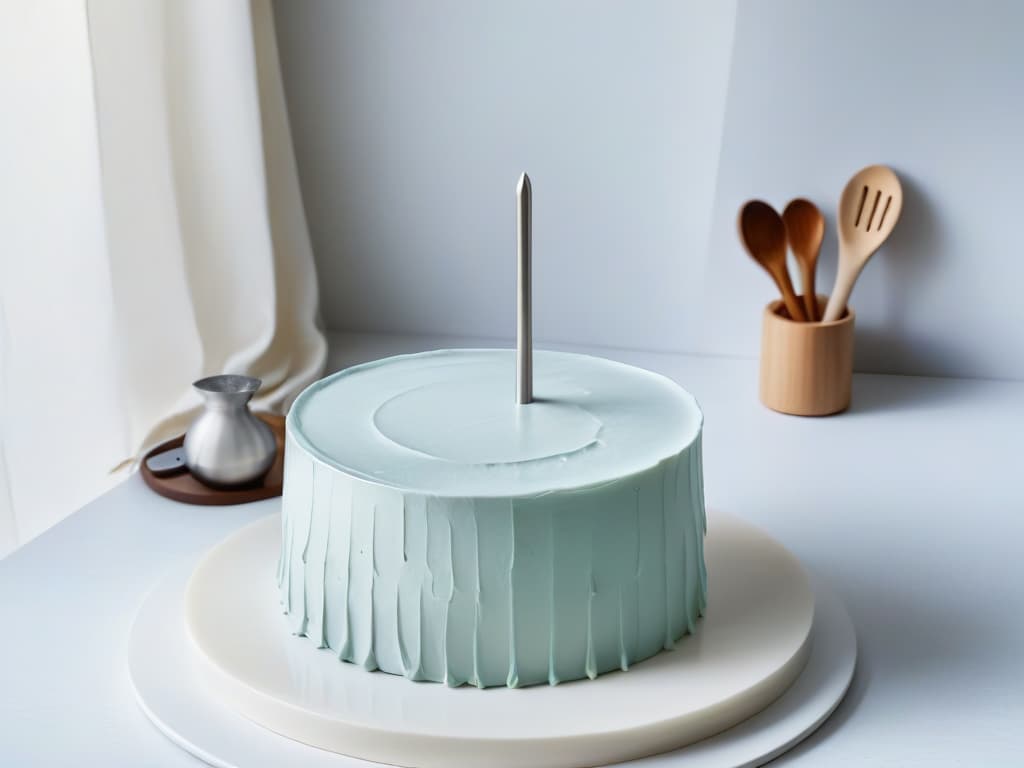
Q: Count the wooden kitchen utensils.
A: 3